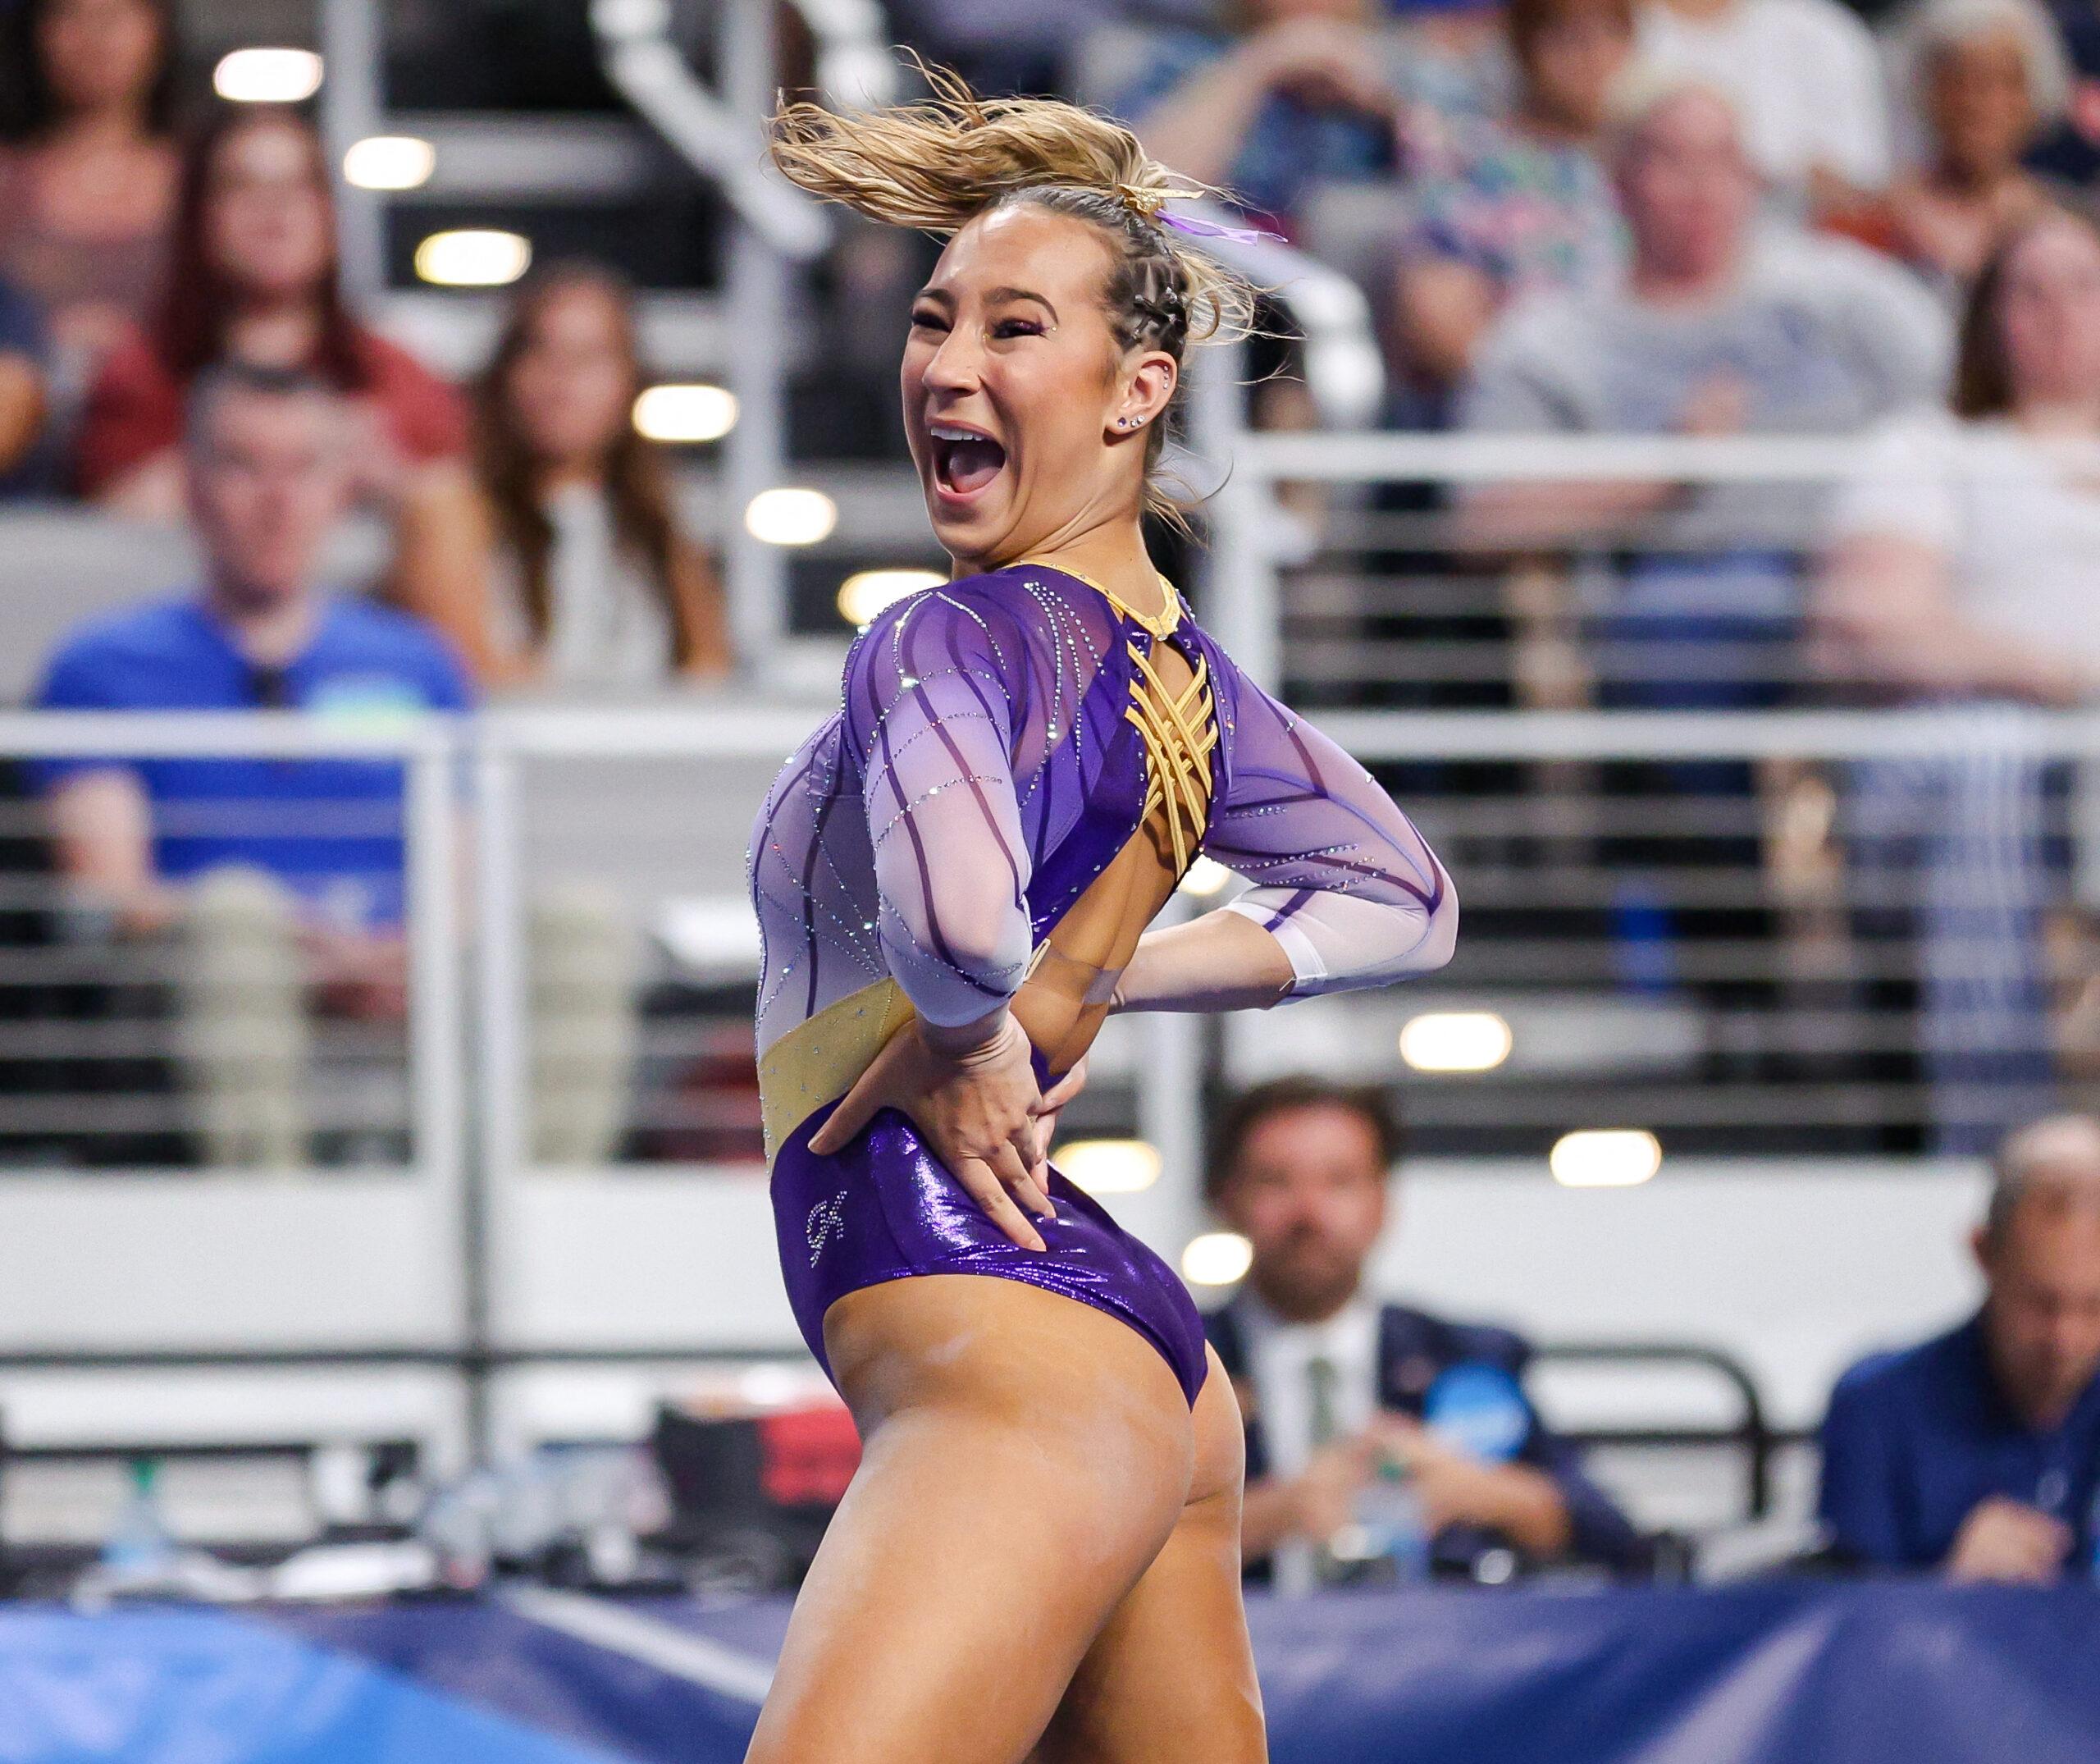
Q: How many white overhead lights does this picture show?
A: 11